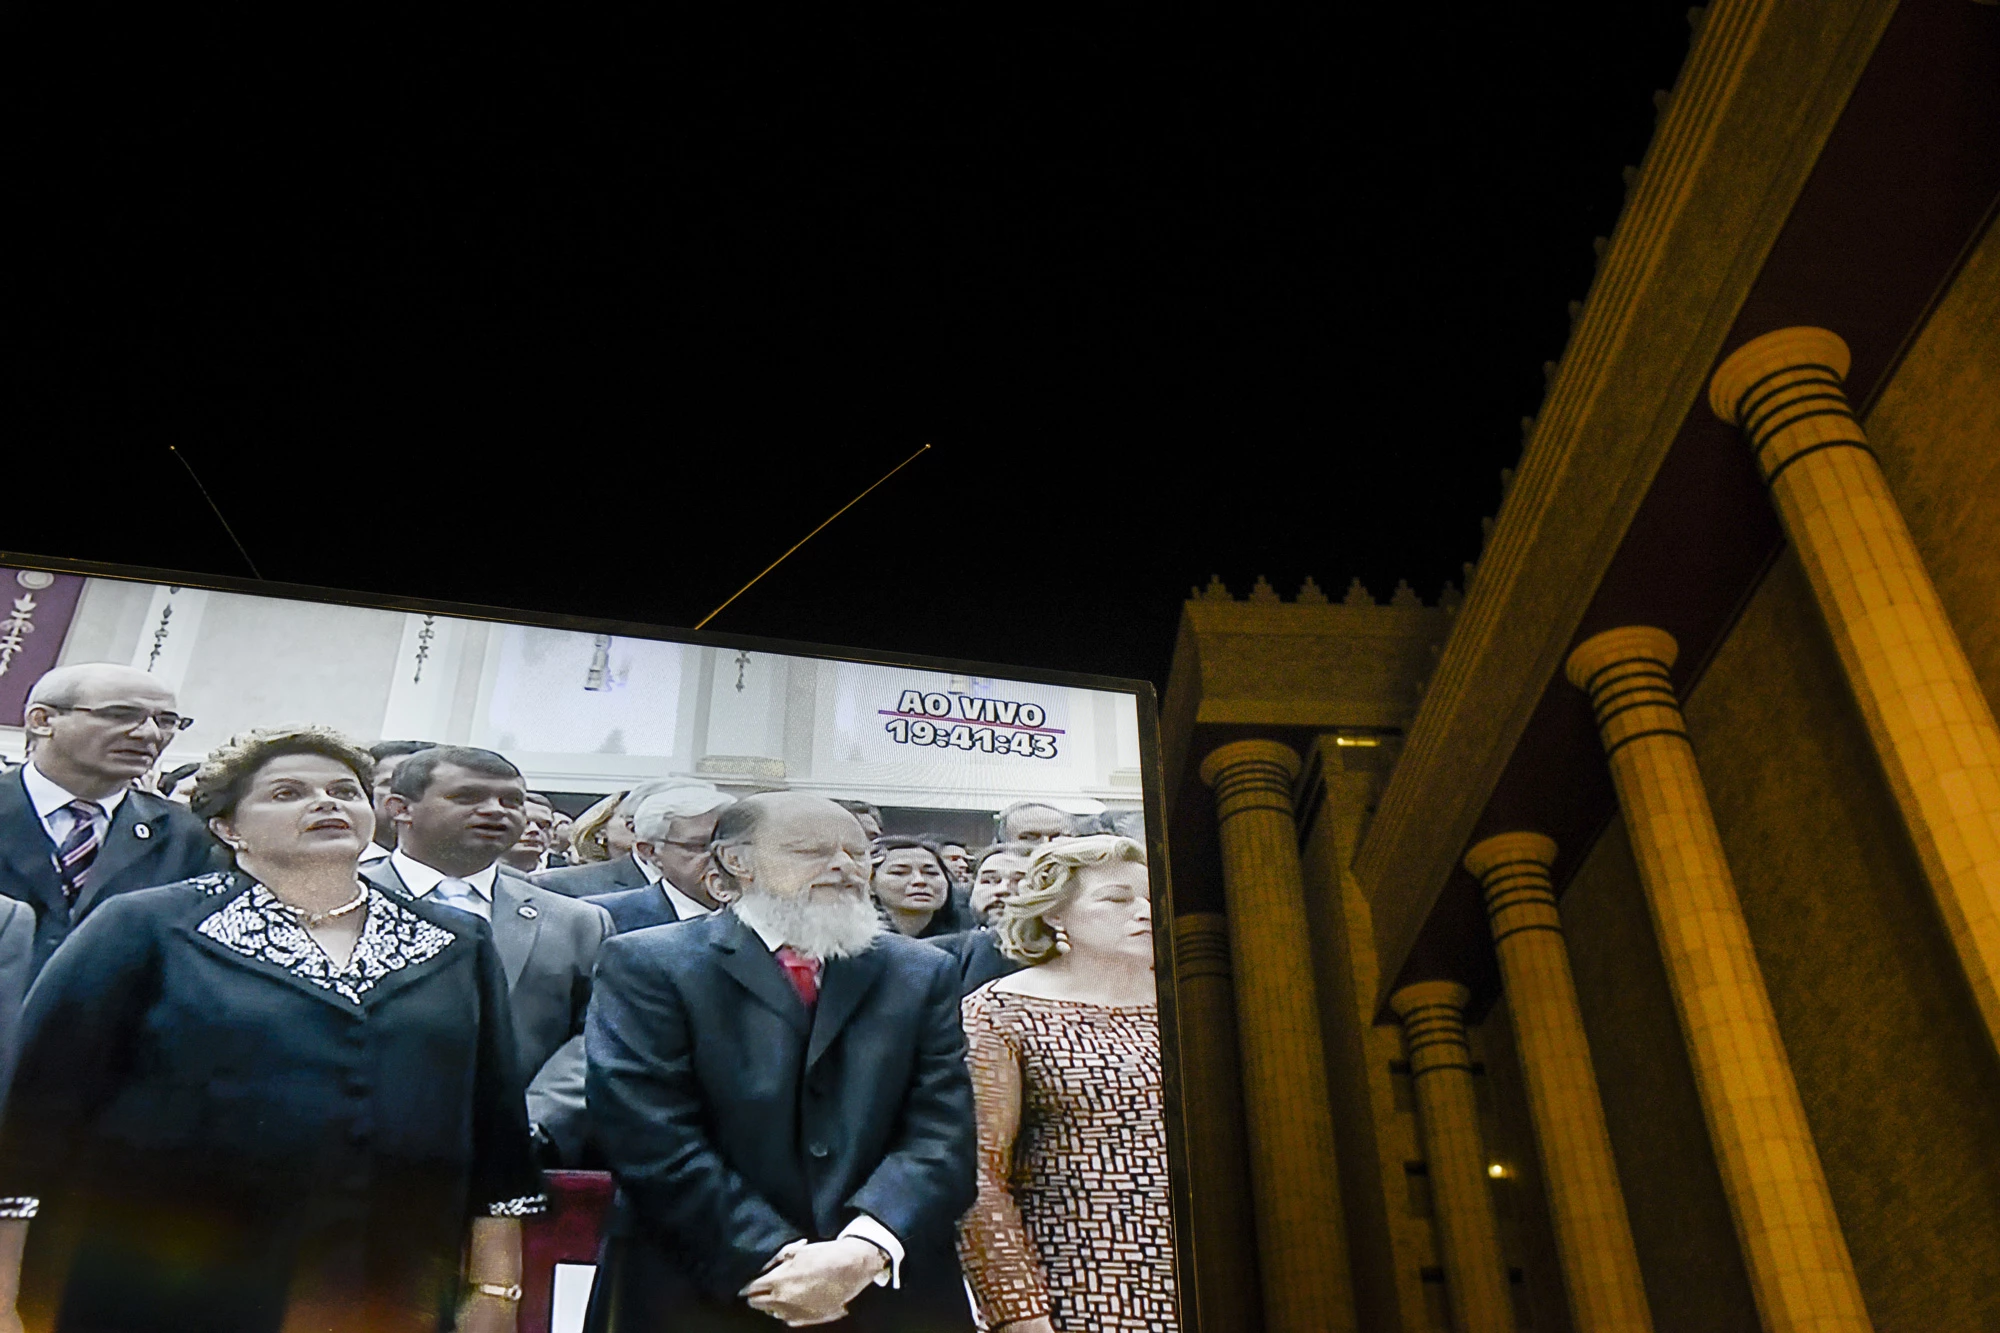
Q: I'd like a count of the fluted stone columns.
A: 6